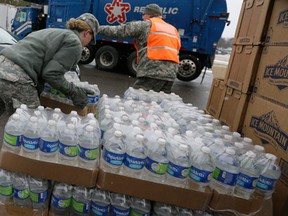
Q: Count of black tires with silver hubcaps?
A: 4